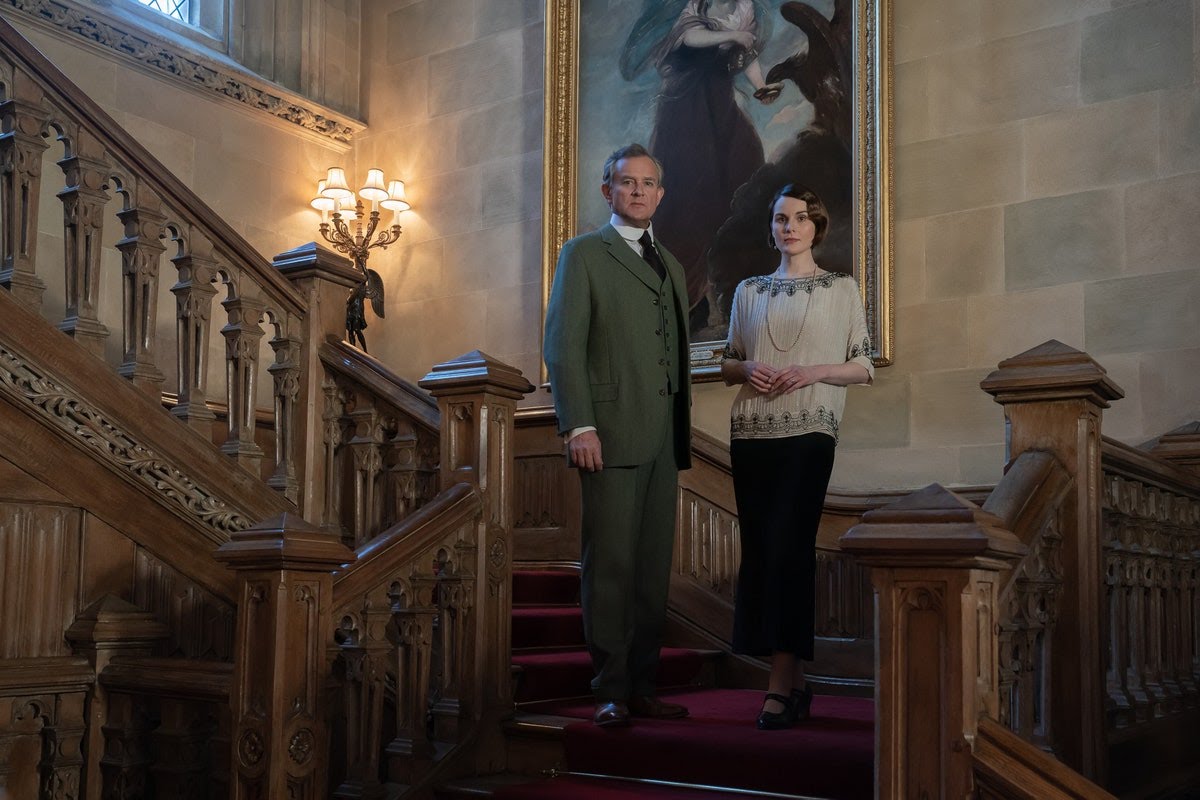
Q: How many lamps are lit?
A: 5